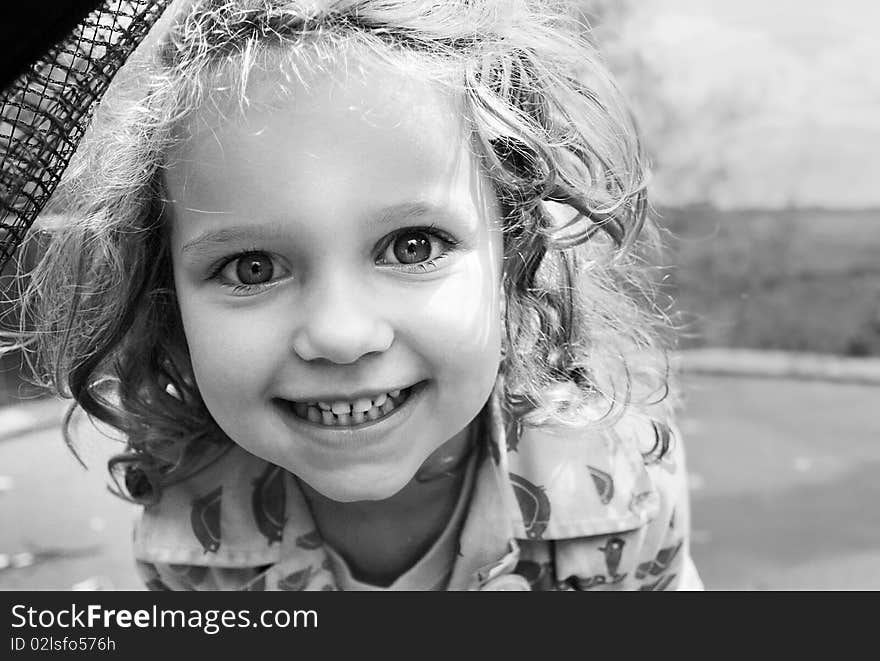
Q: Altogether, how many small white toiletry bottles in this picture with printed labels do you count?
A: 0